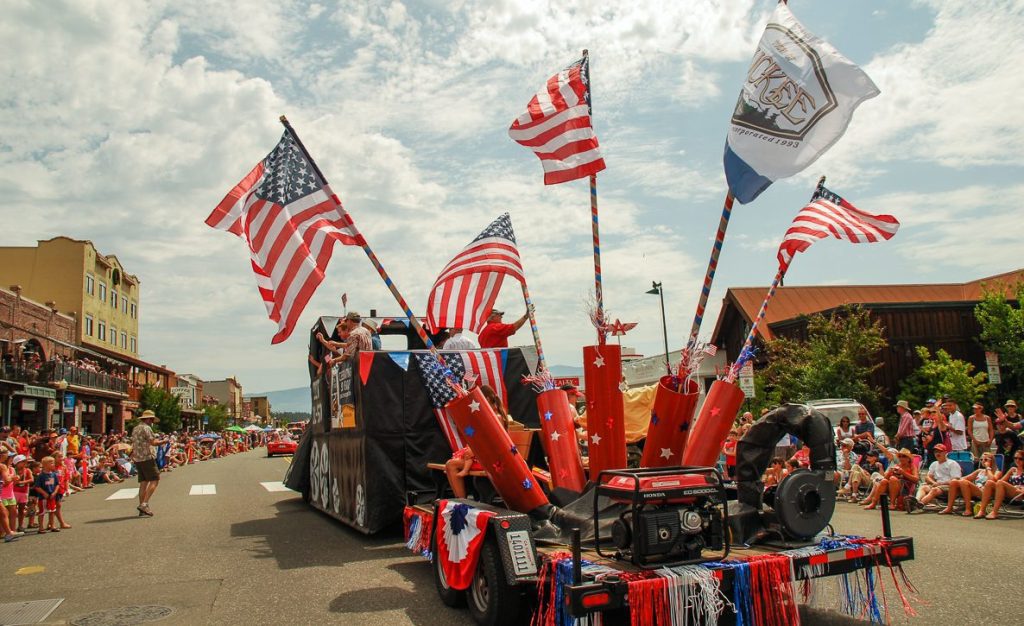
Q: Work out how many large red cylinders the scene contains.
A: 5